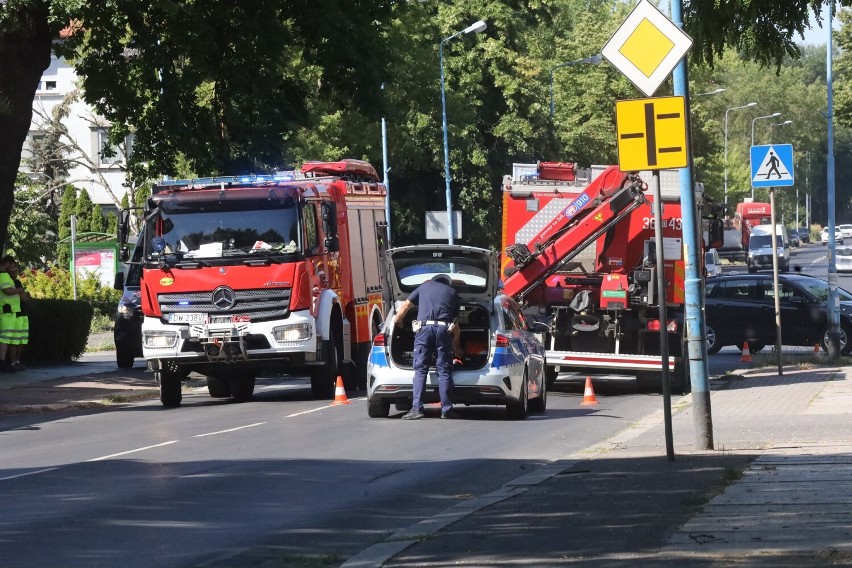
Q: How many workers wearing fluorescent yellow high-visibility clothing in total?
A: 2